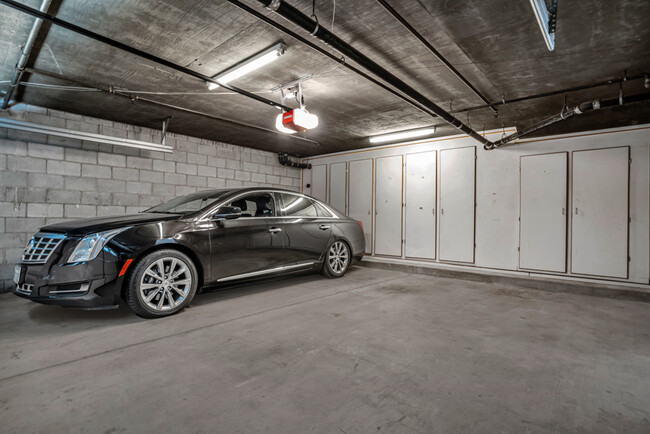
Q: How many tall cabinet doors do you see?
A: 8